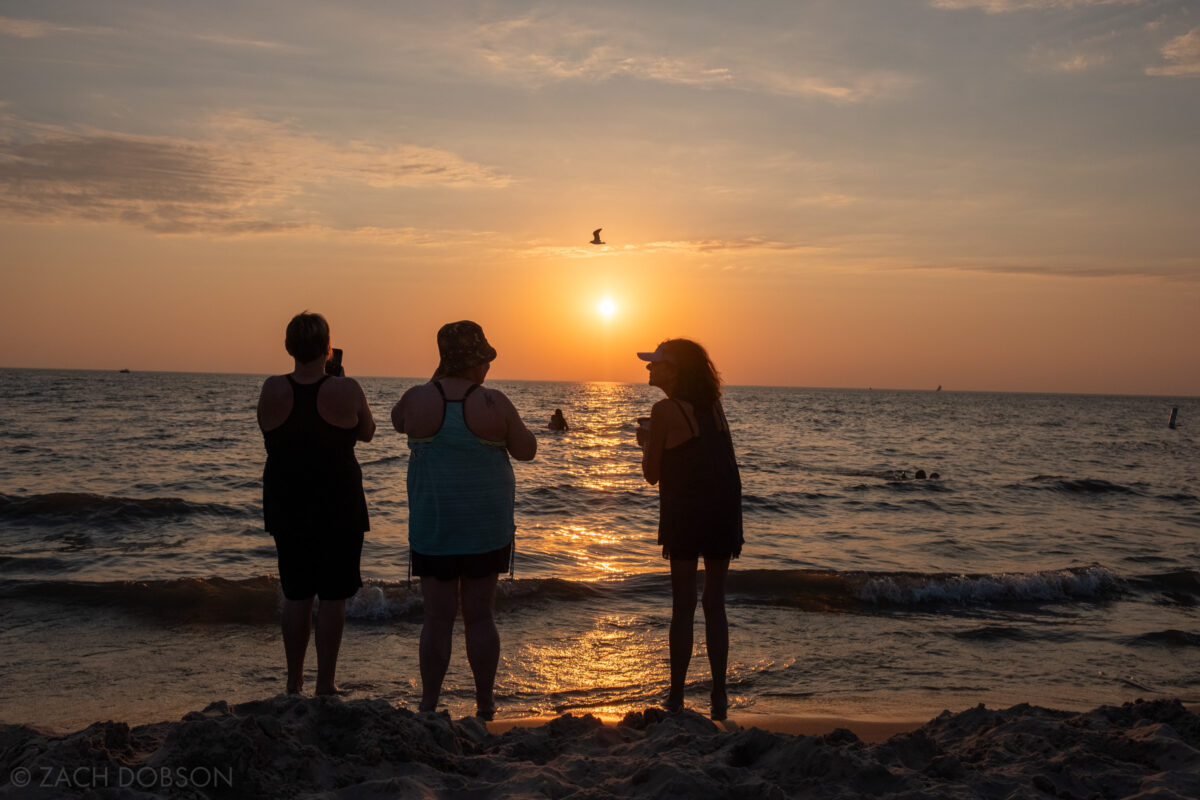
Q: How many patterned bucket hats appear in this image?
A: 1